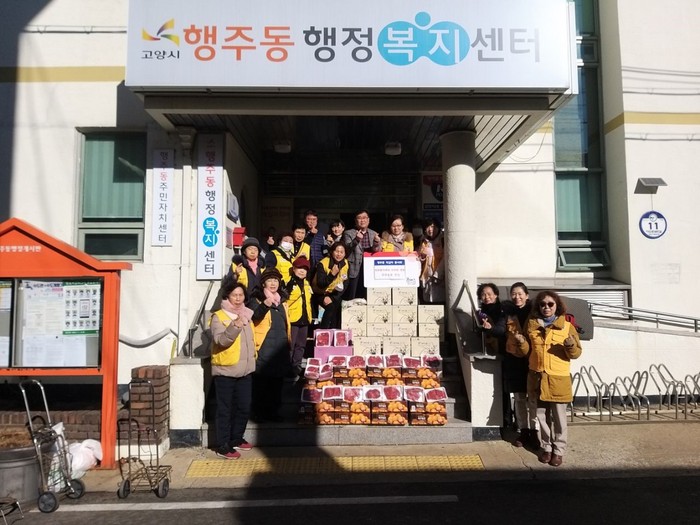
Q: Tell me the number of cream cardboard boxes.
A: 13